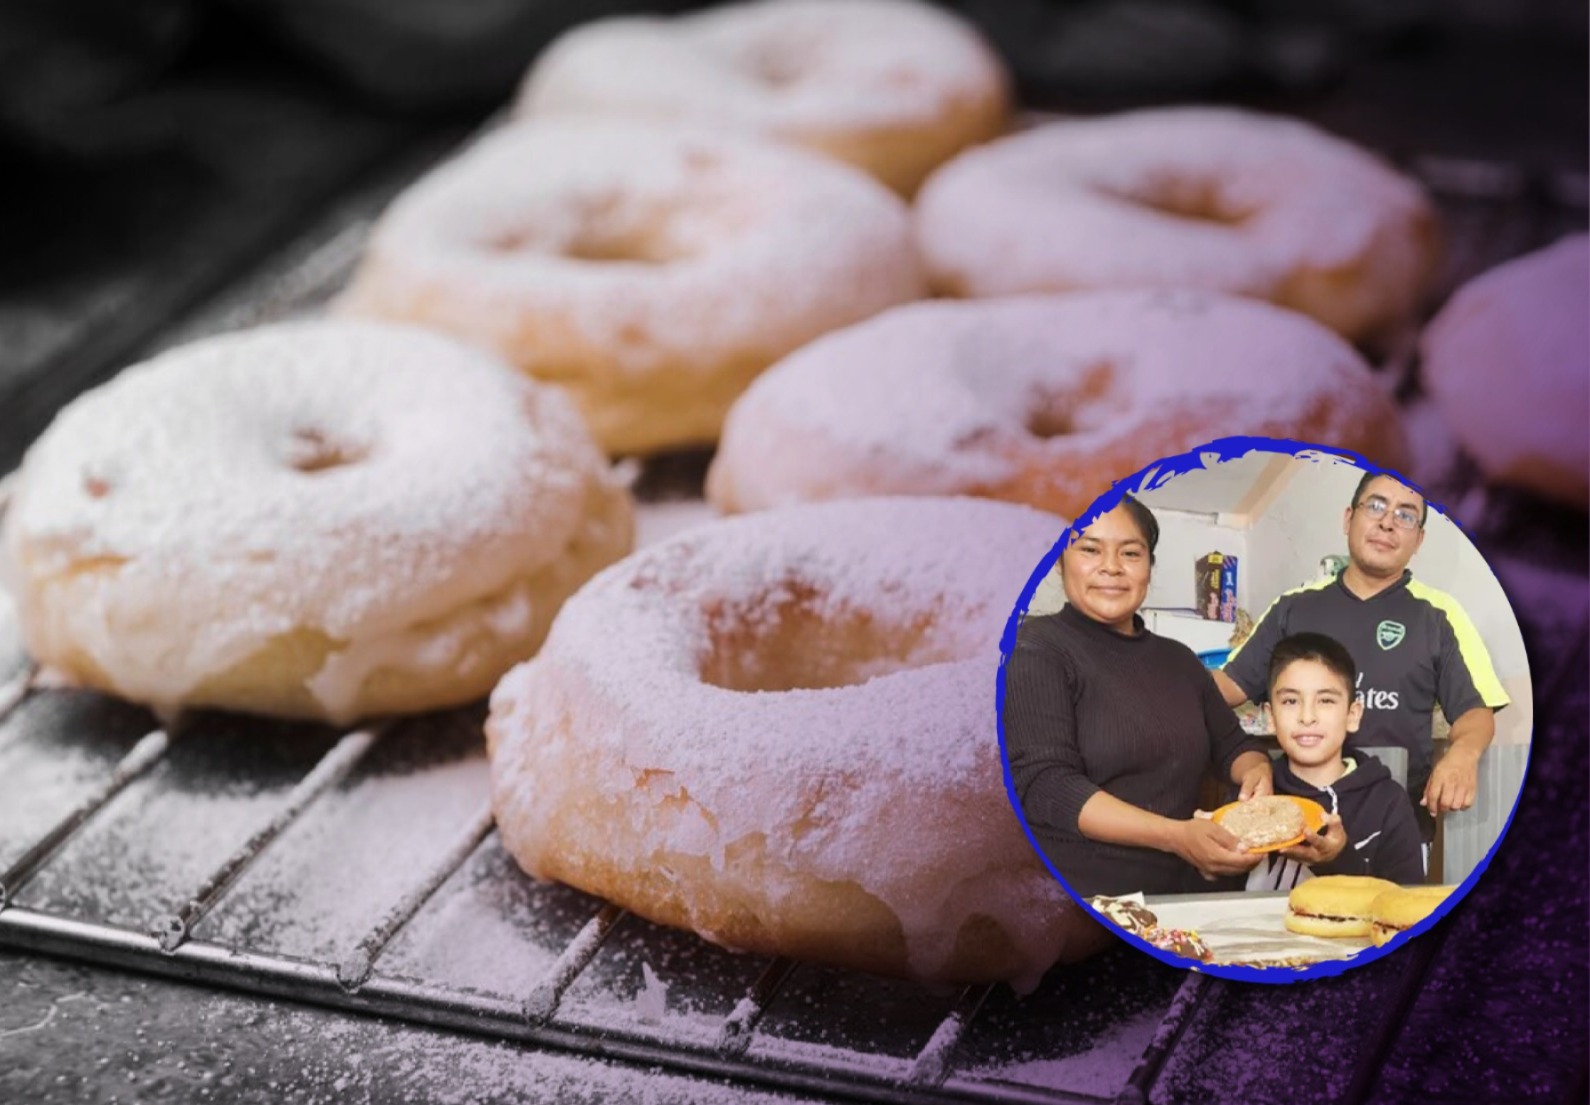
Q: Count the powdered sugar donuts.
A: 7